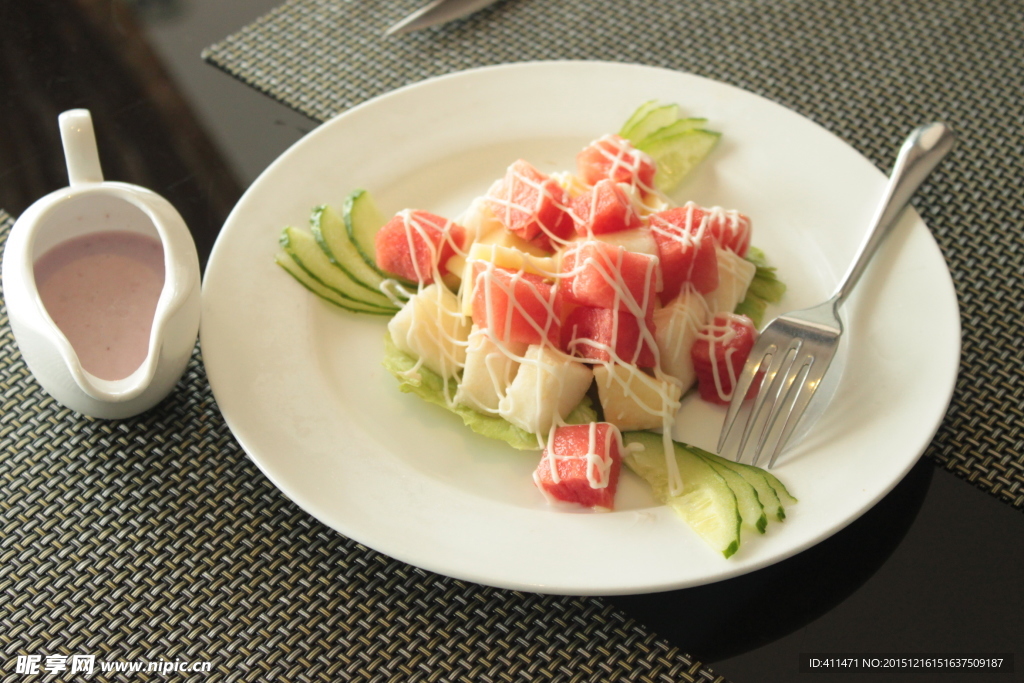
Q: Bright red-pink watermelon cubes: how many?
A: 11